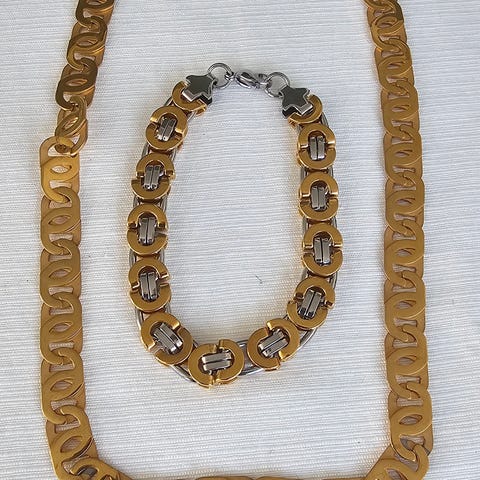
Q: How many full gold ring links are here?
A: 11